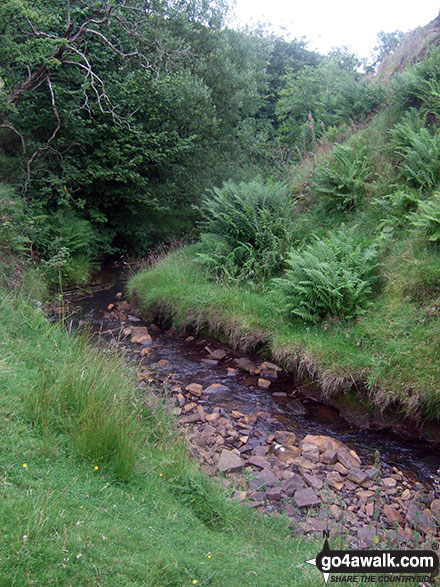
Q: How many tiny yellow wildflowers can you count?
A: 6